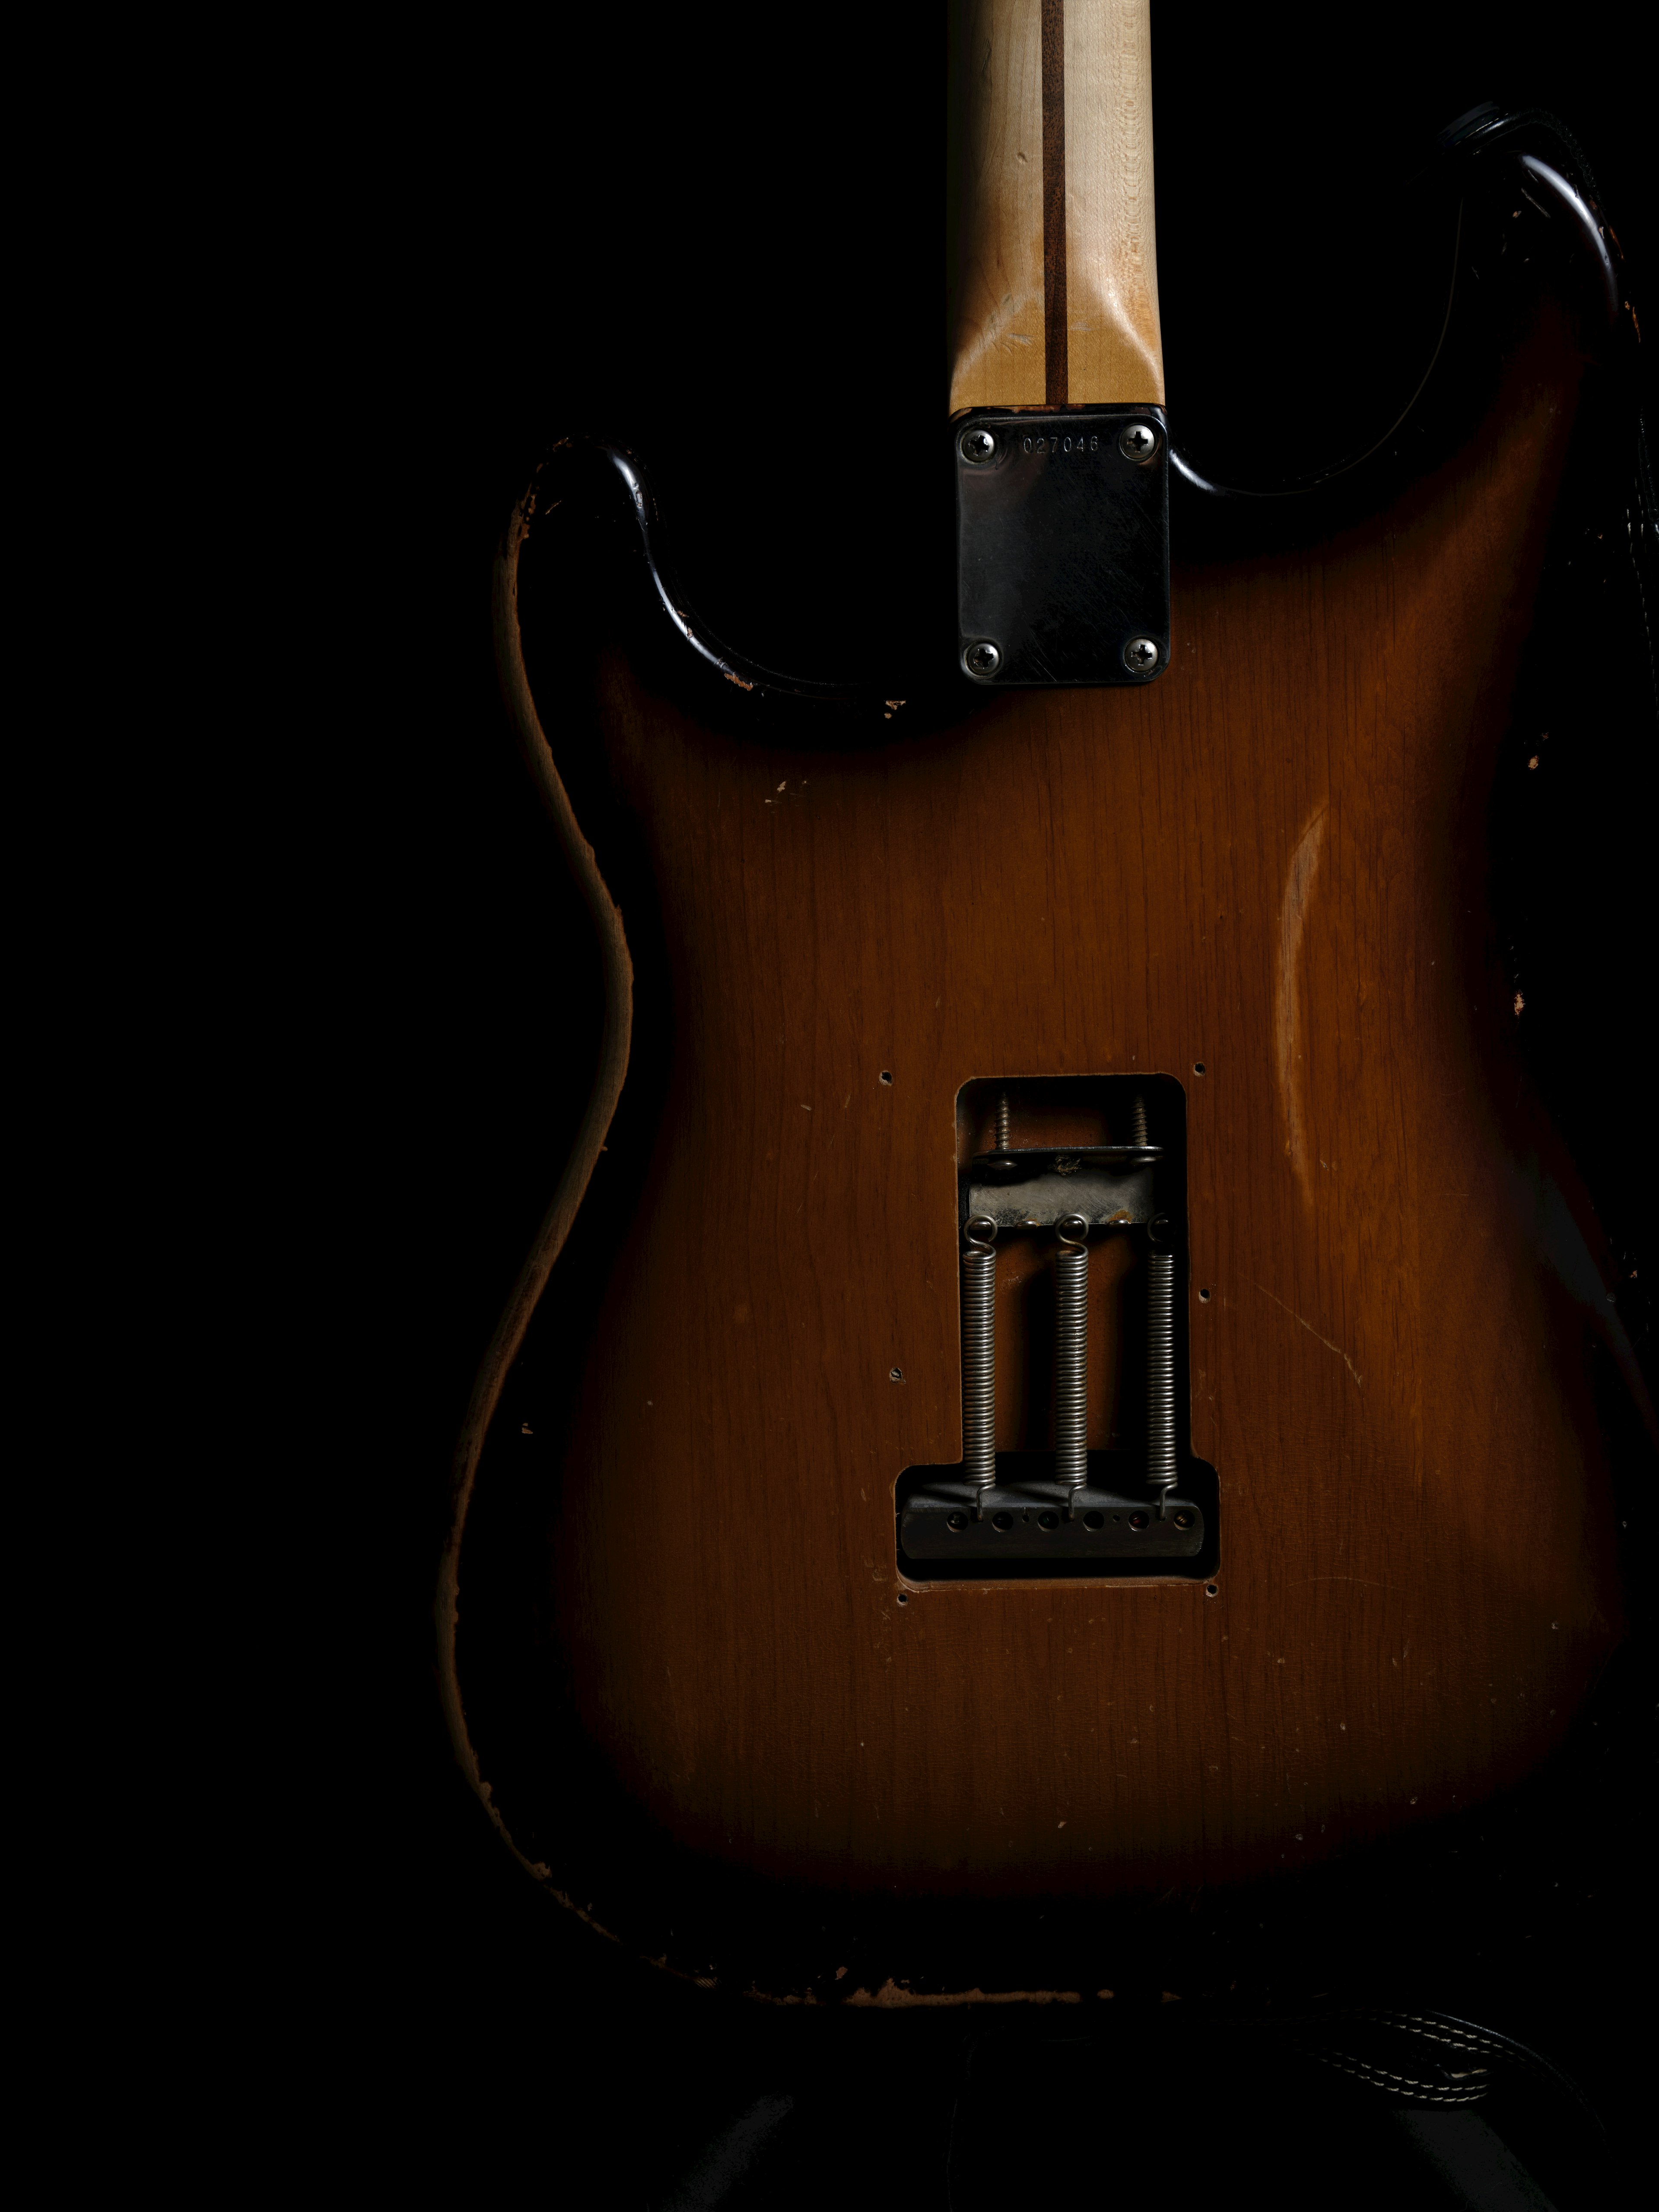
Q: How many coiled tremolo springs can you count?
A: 3